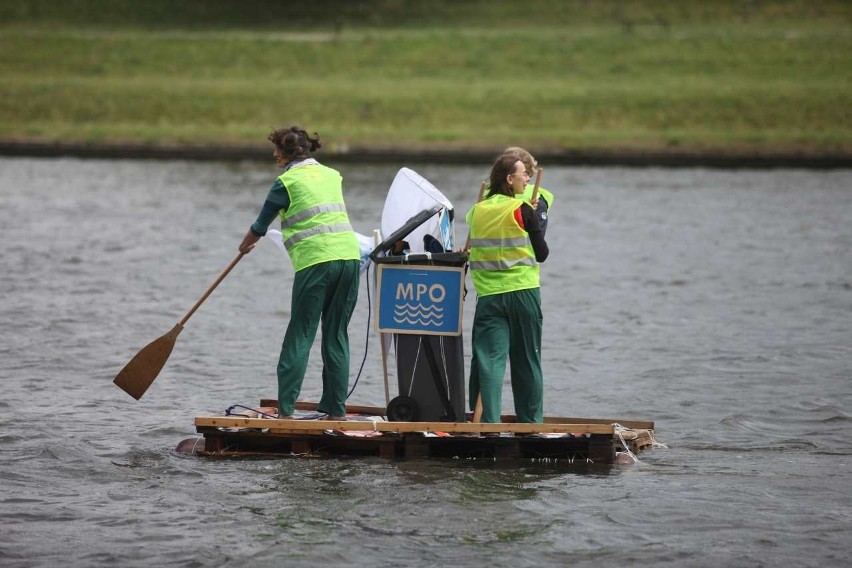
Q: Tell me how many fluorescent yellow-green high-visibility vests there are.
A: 3